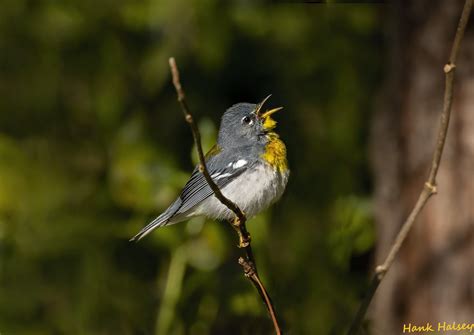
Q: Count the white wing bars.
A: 2